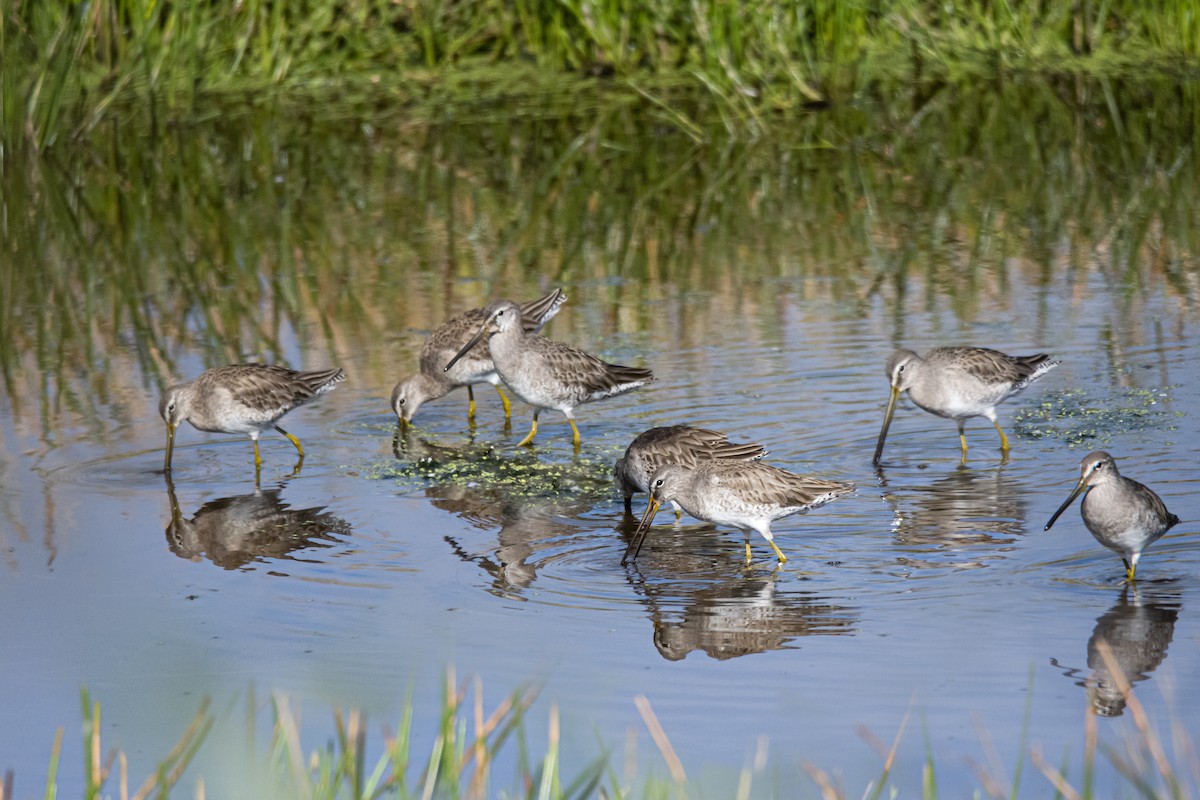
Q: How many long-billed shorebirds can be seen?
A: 7